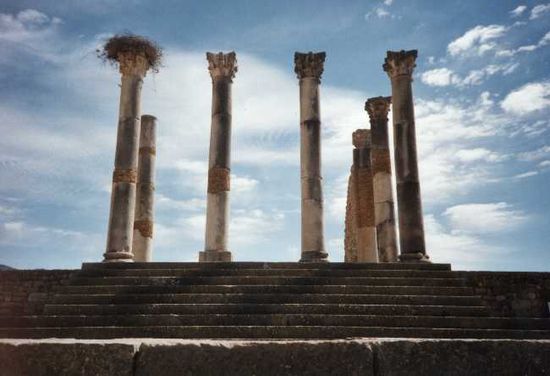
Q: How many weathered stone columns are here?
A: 7